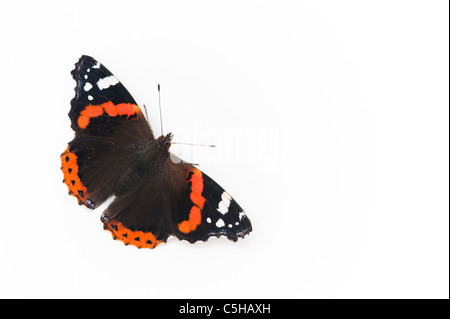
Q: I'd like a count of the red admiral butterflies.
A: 1